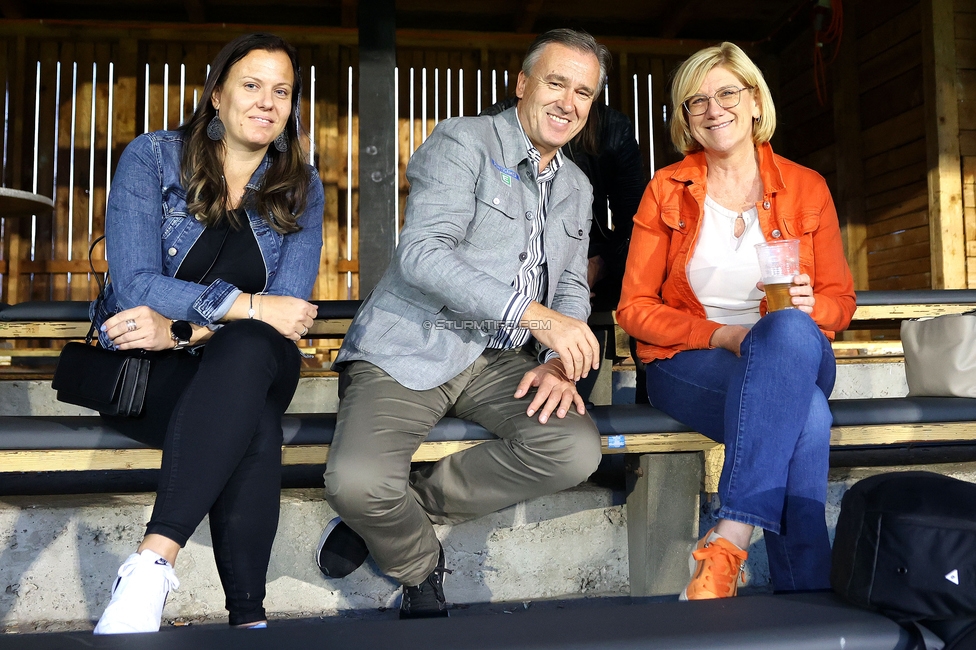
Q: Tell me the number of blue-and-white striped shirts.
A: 1